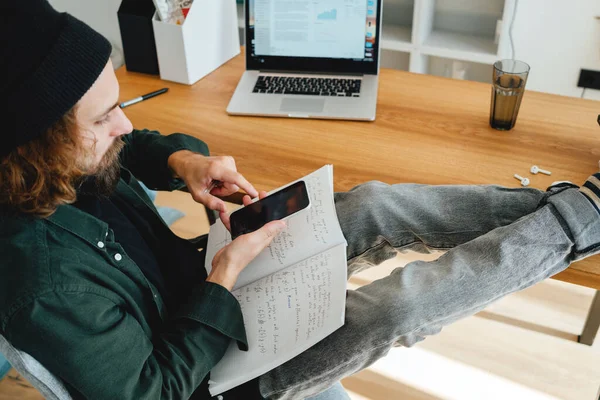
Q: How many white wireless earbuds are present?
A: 2